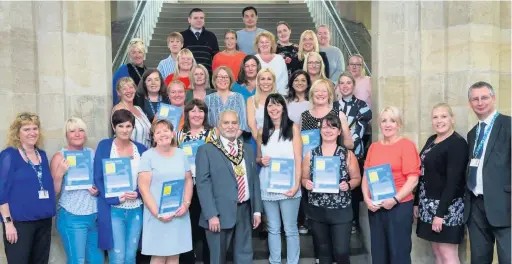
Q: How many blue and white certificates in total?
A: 9